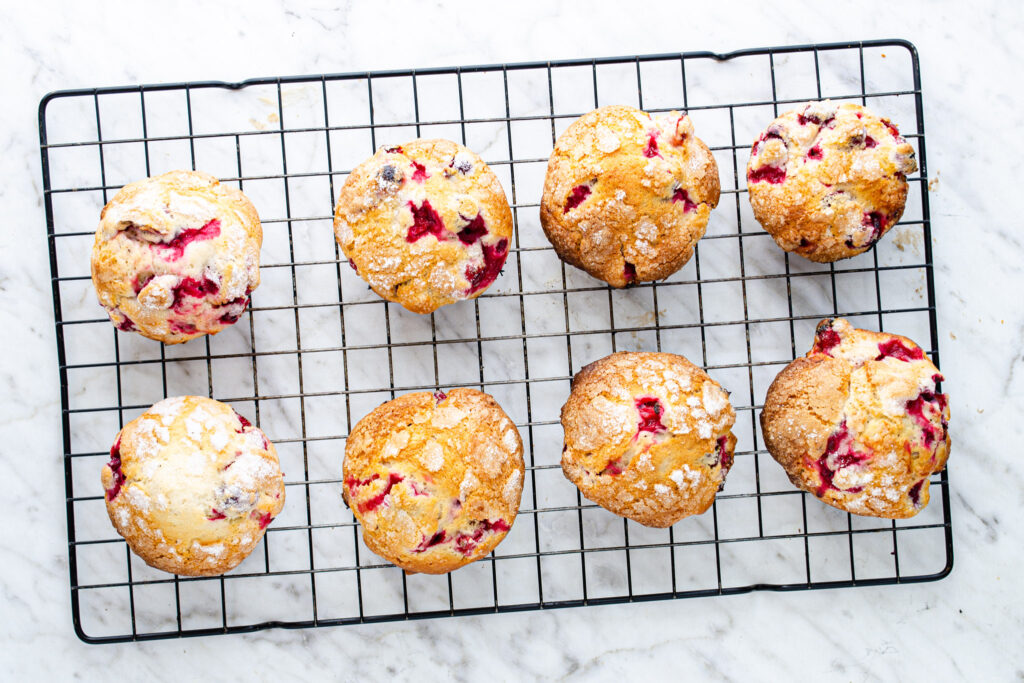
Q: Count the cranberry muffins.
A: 8